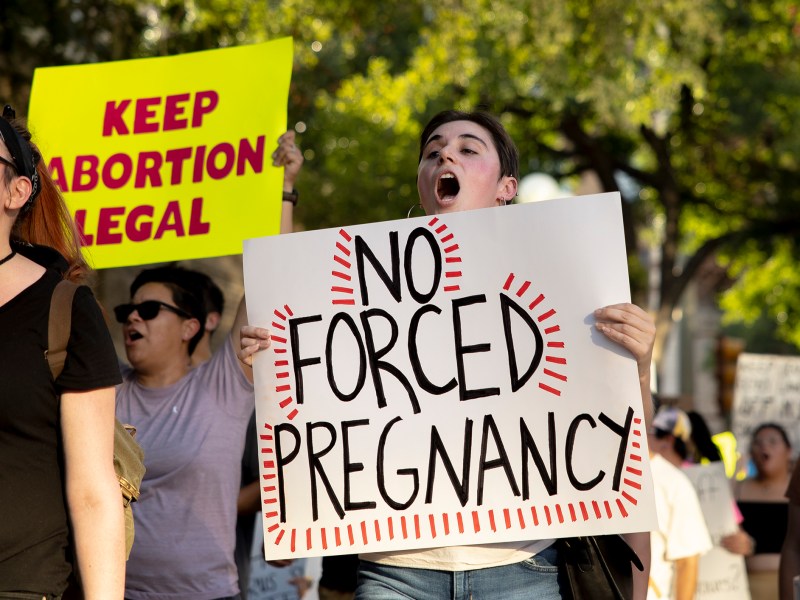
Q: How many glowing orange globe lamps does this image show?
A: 0